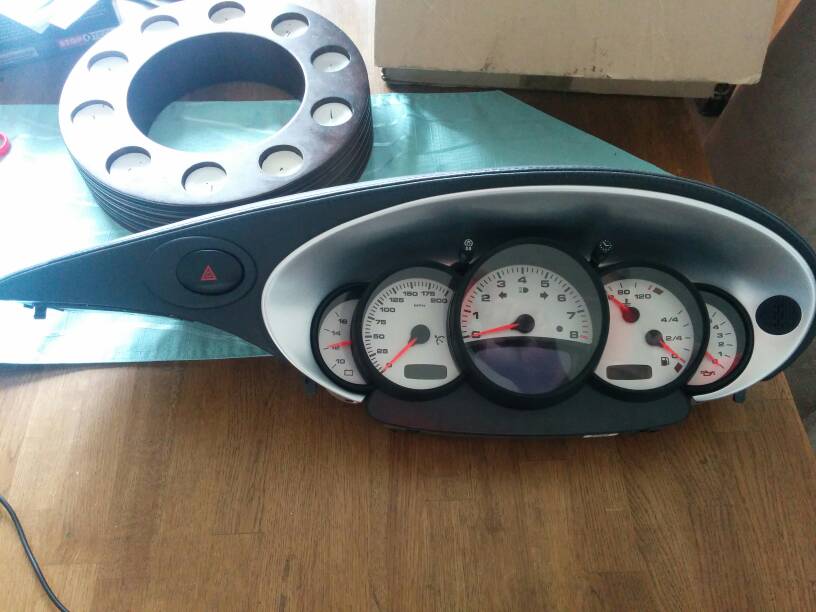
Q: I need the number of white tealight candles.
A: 10